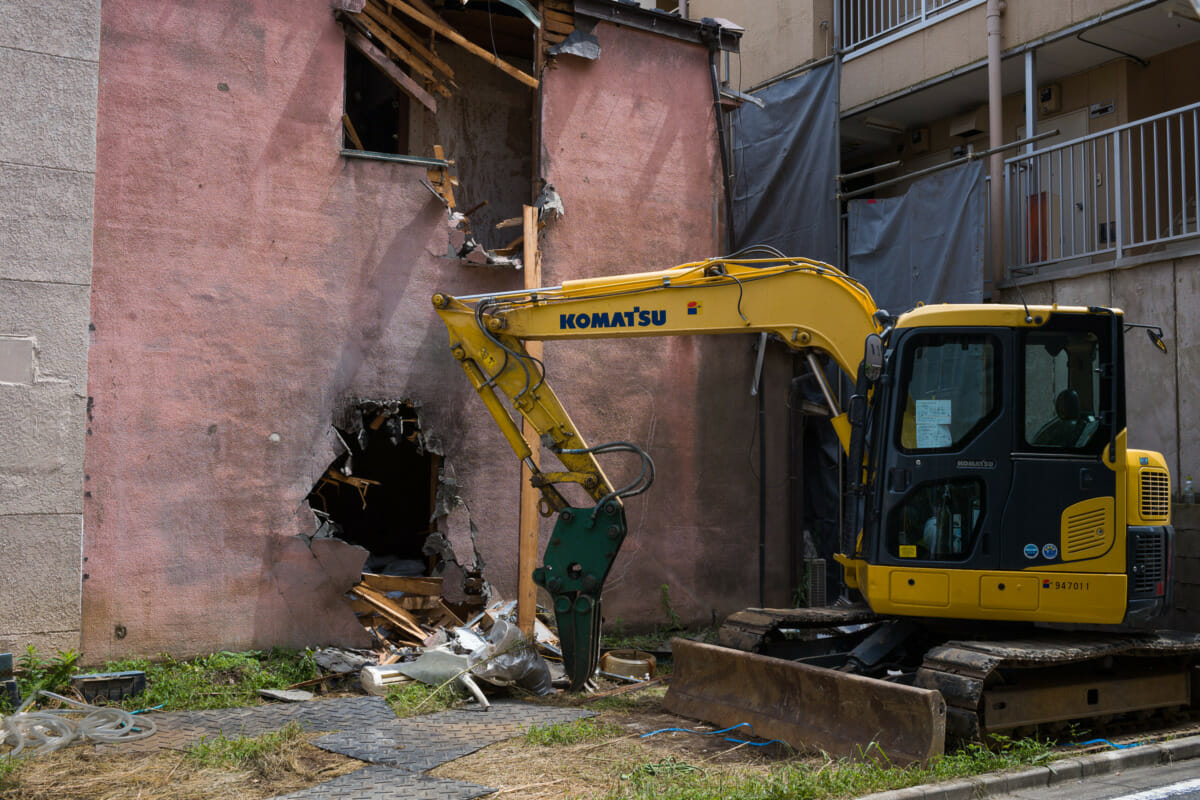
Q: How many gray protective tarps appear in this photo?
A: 2